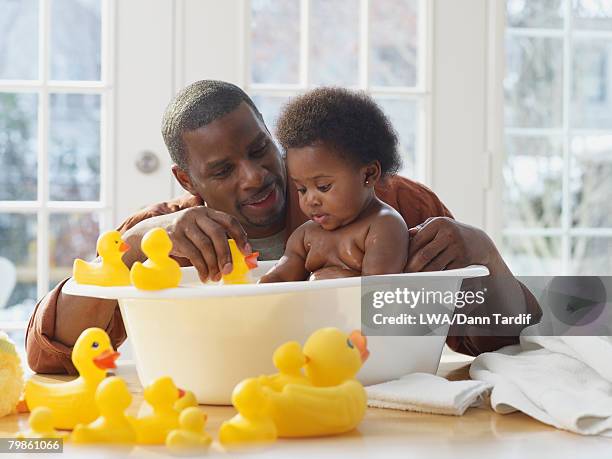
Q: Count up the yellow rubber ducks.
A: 12